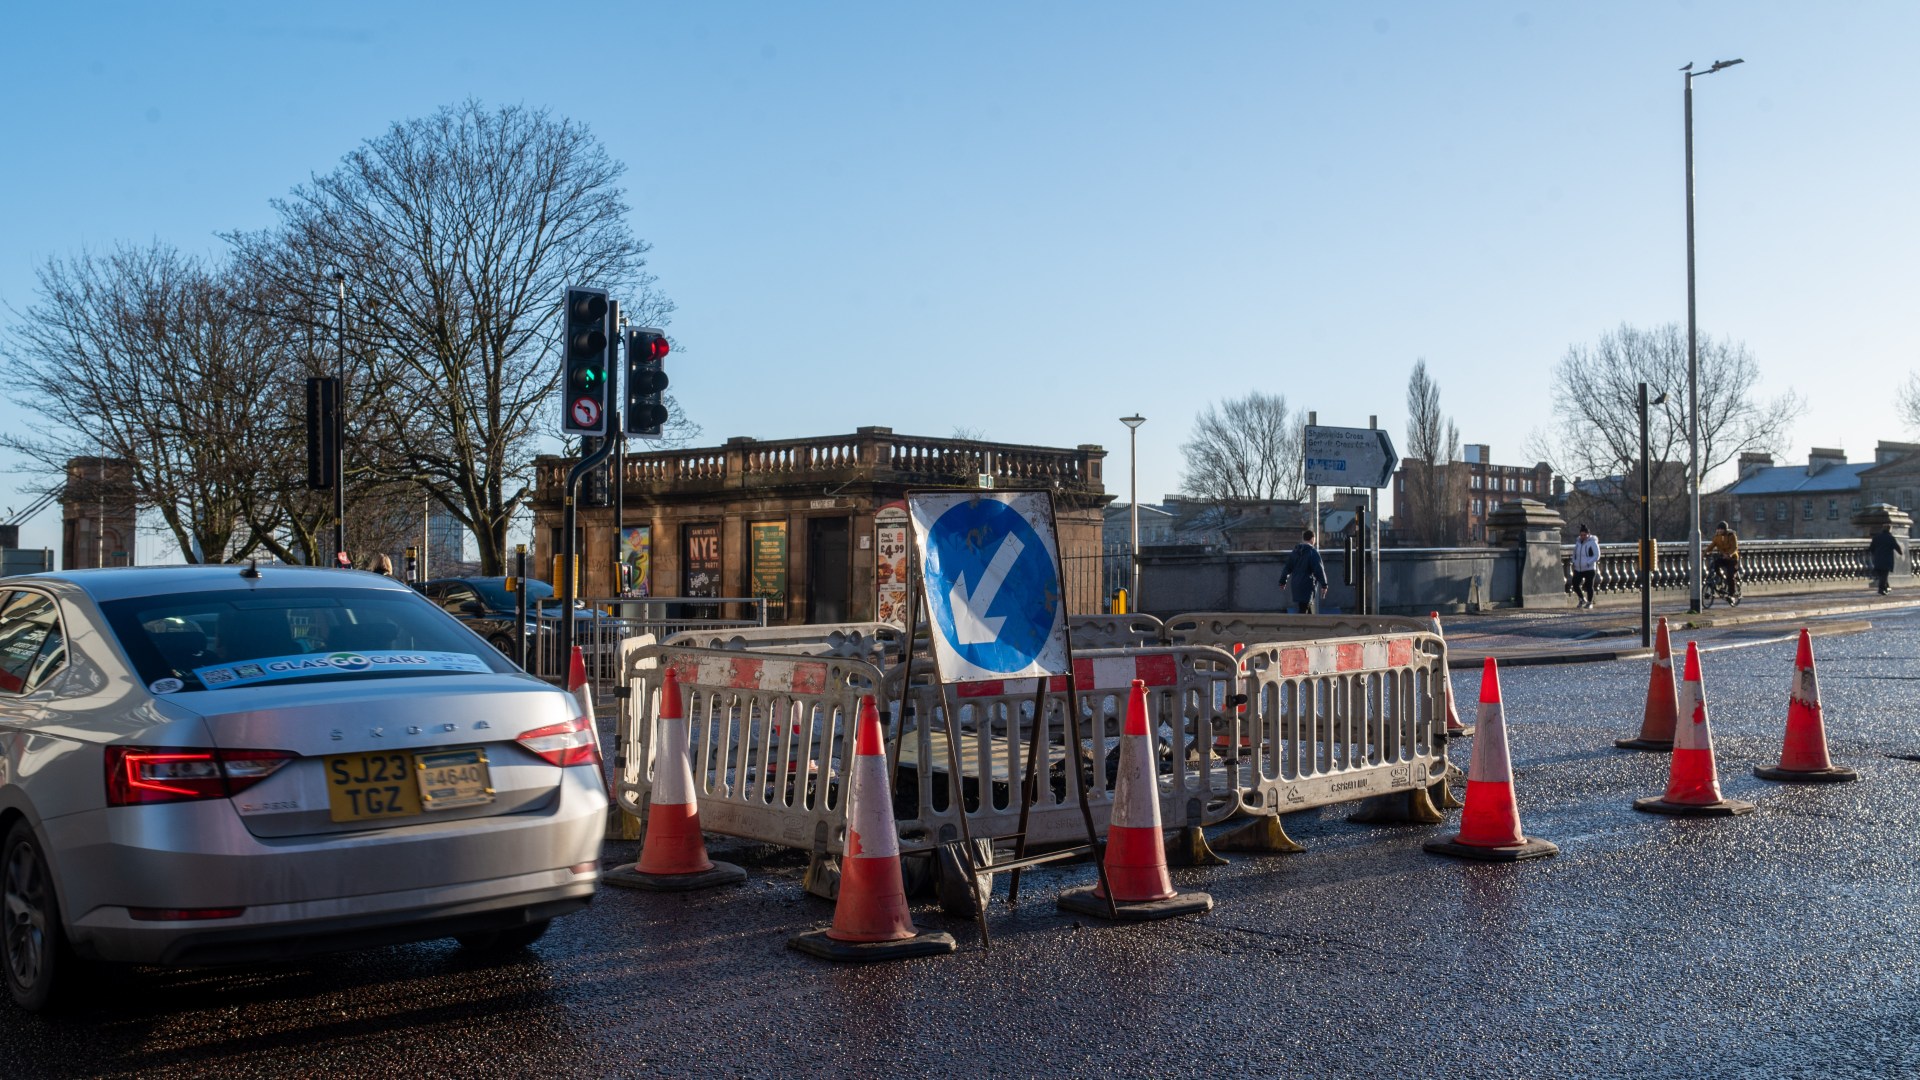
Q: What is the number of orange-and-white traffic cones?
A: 11